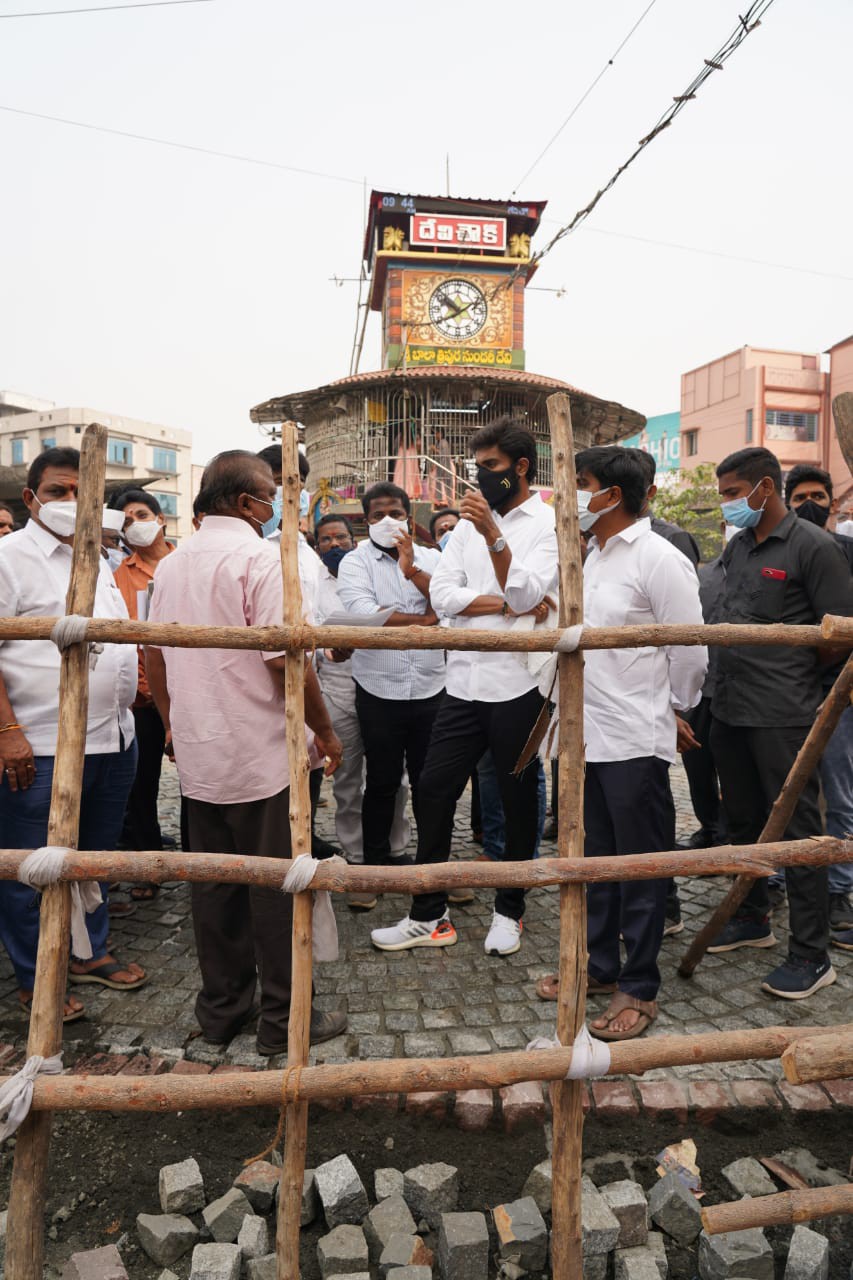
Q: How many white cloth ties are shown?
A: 6